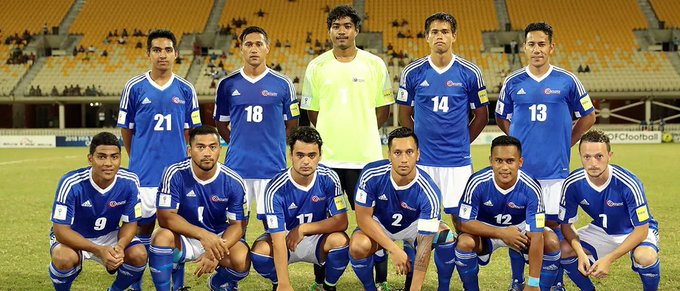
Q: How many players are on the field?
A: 11